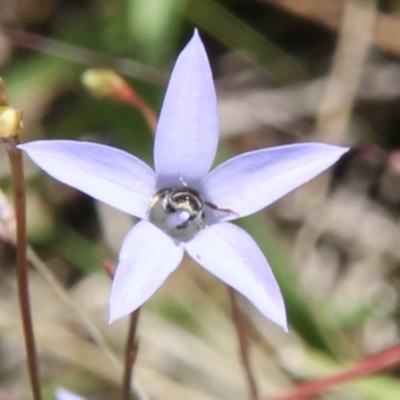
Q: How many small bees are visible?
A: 1